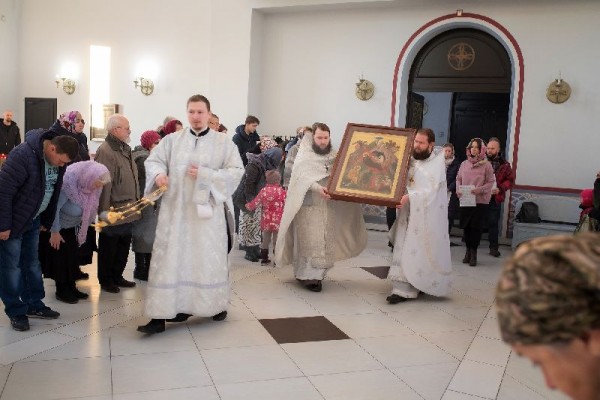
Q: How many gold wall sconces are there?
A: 4